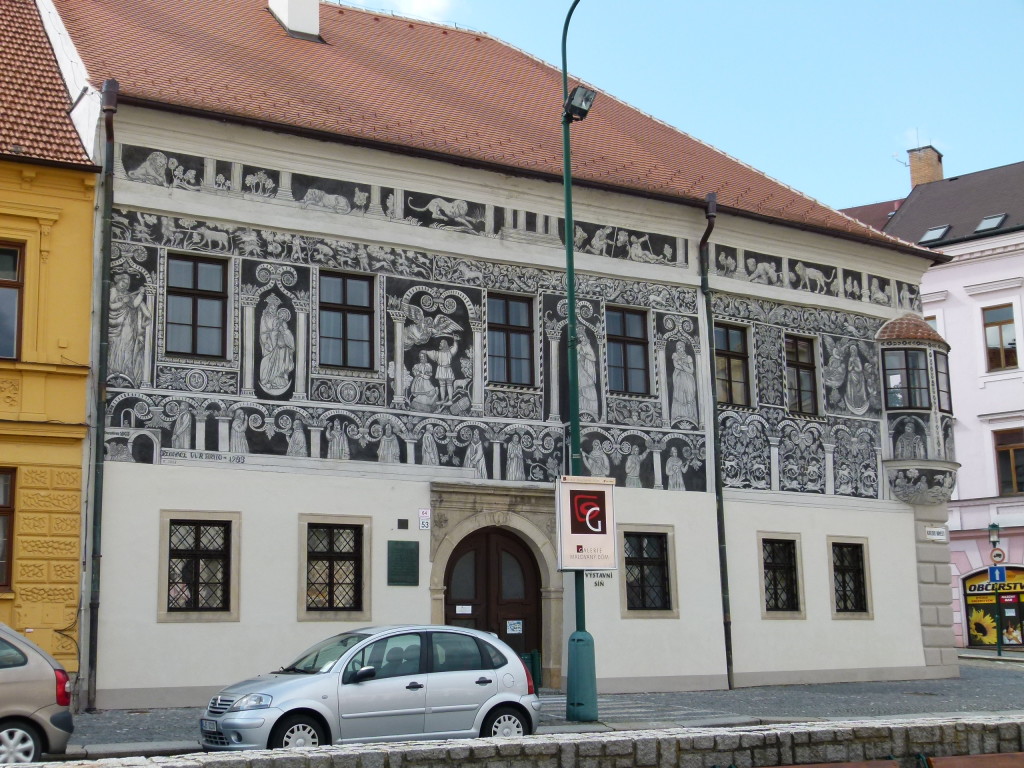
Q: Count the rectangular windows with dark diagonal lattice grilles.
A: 5